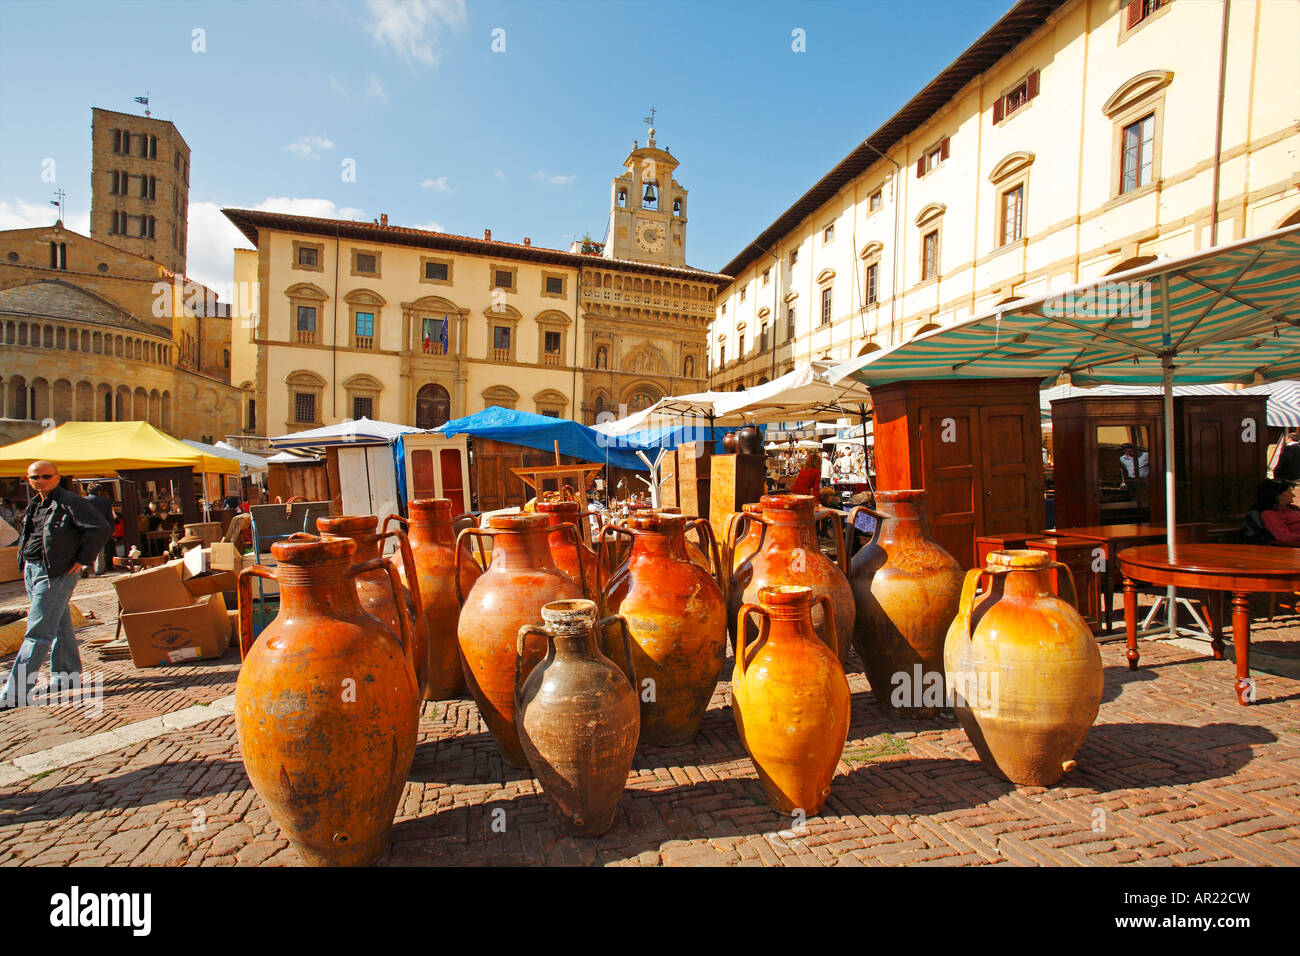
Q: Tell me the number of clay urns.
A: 13